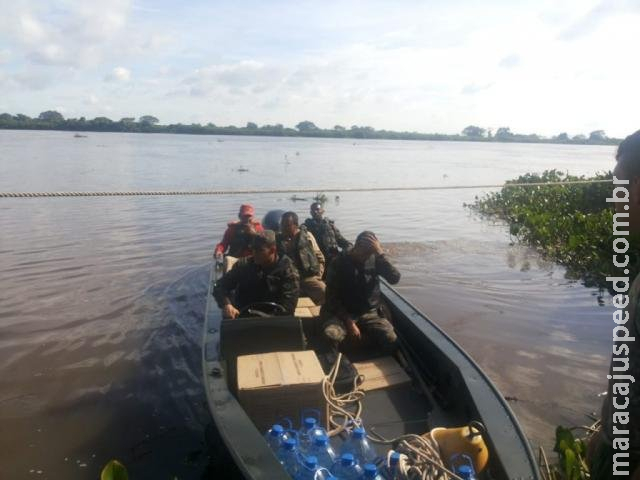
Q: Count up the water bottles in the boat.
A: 11